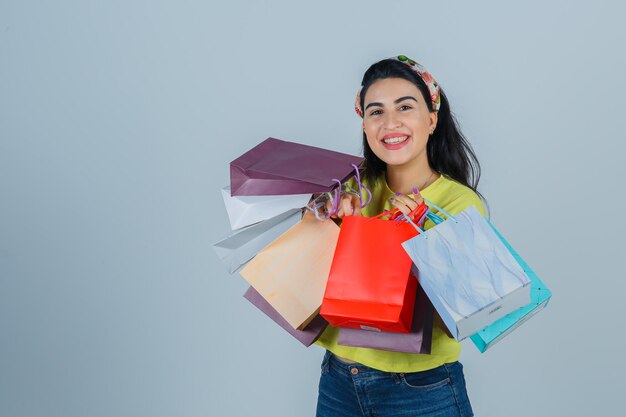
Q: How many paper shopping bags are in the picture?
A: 9